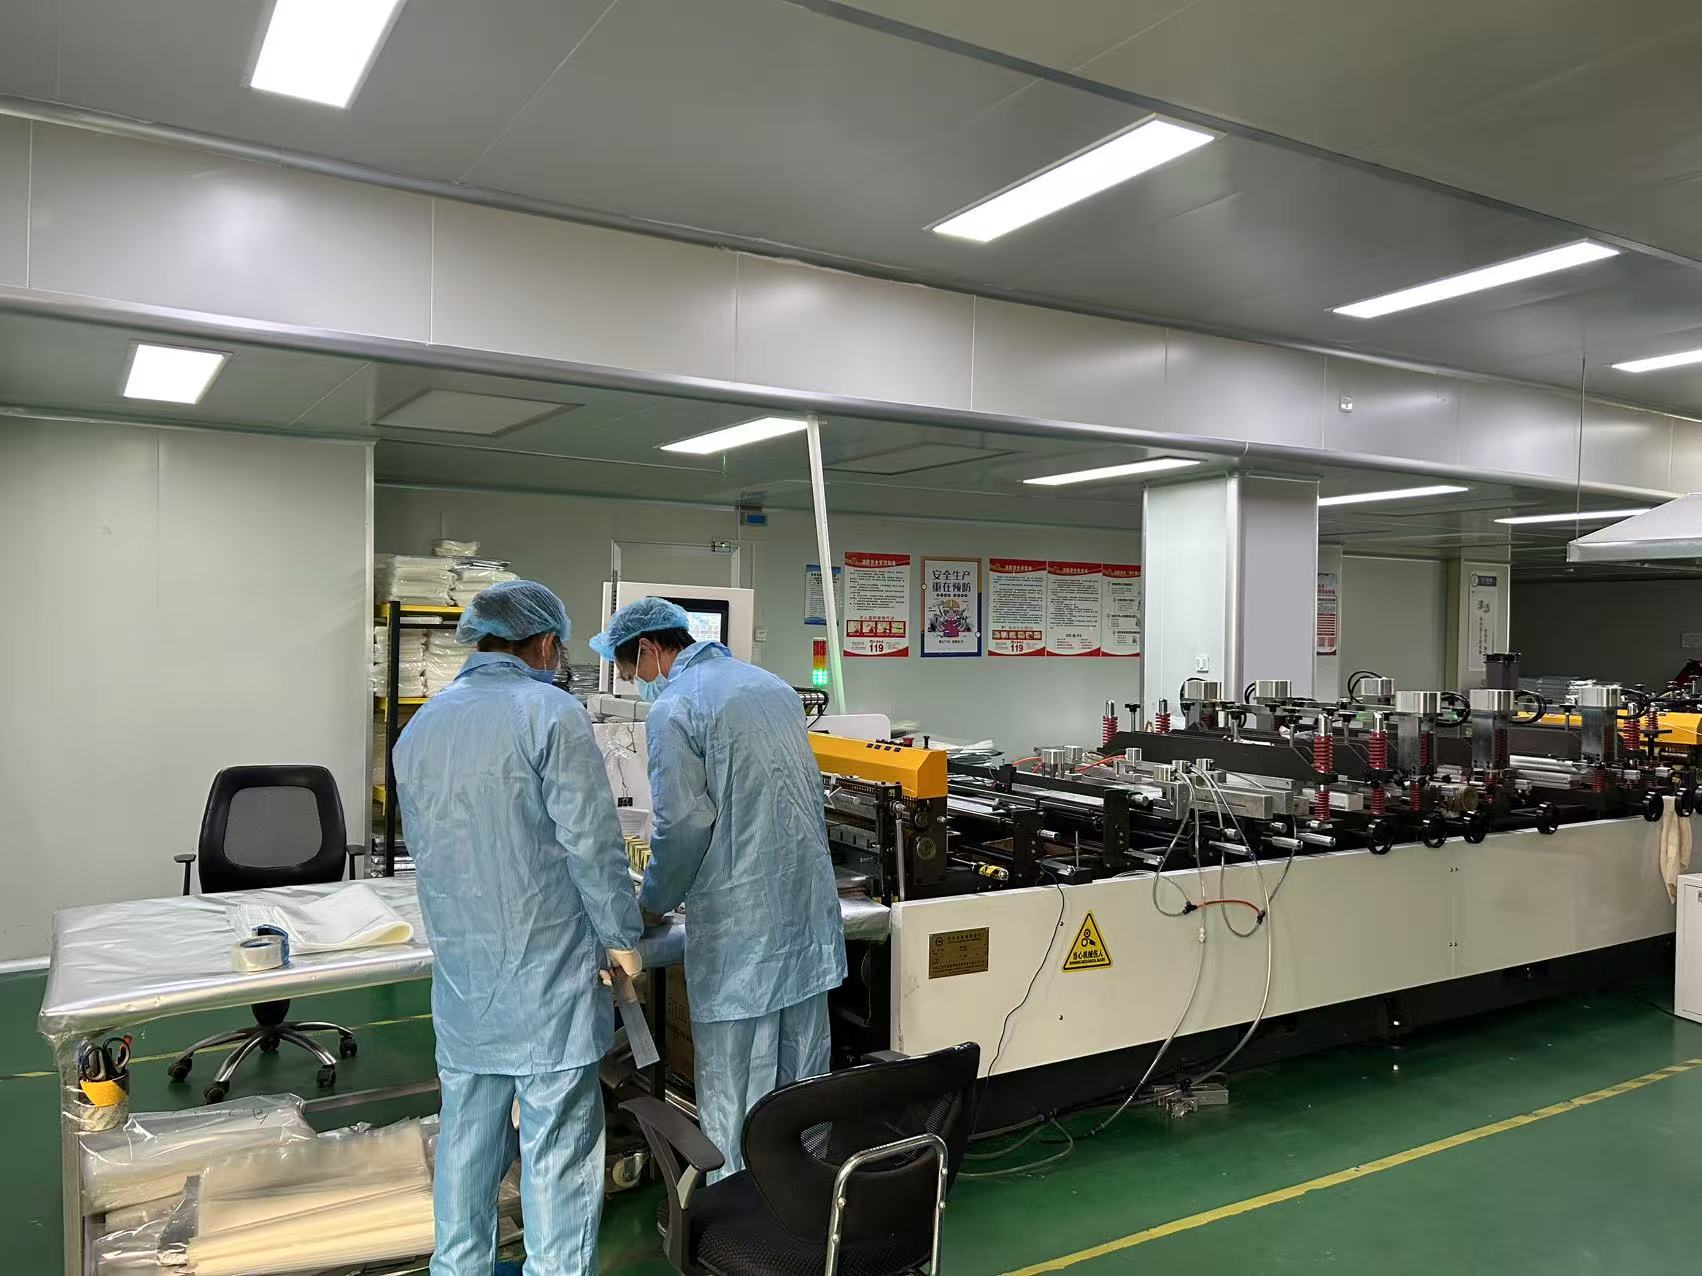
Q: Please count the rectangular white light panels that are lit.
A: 9